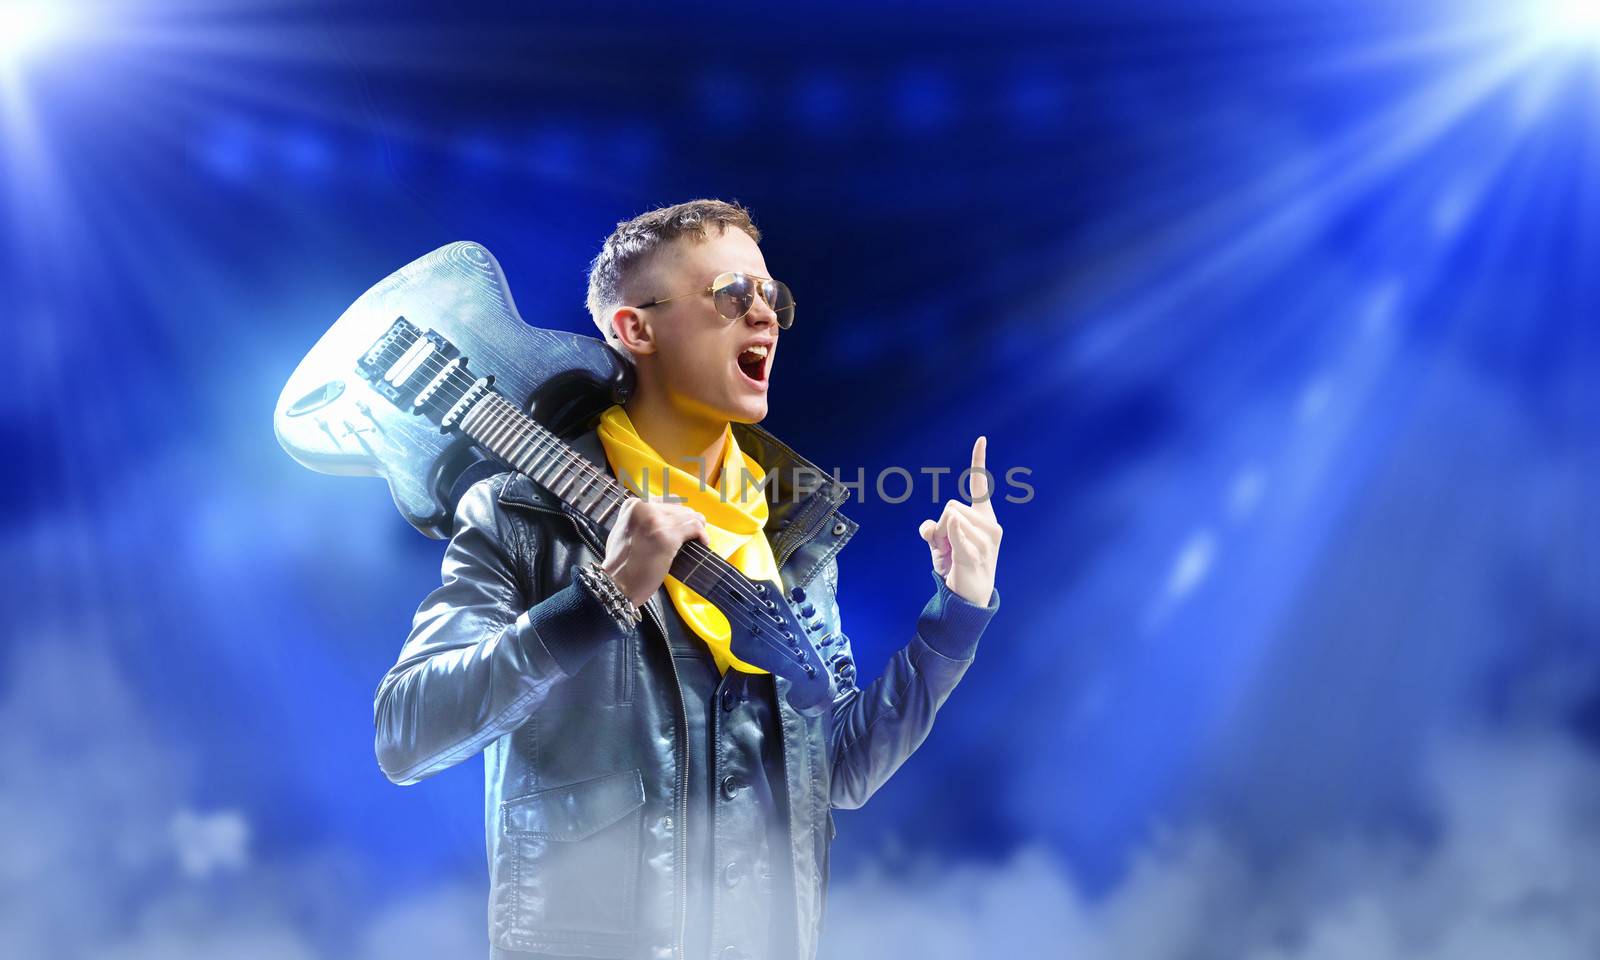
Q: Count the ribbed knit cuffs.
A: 2